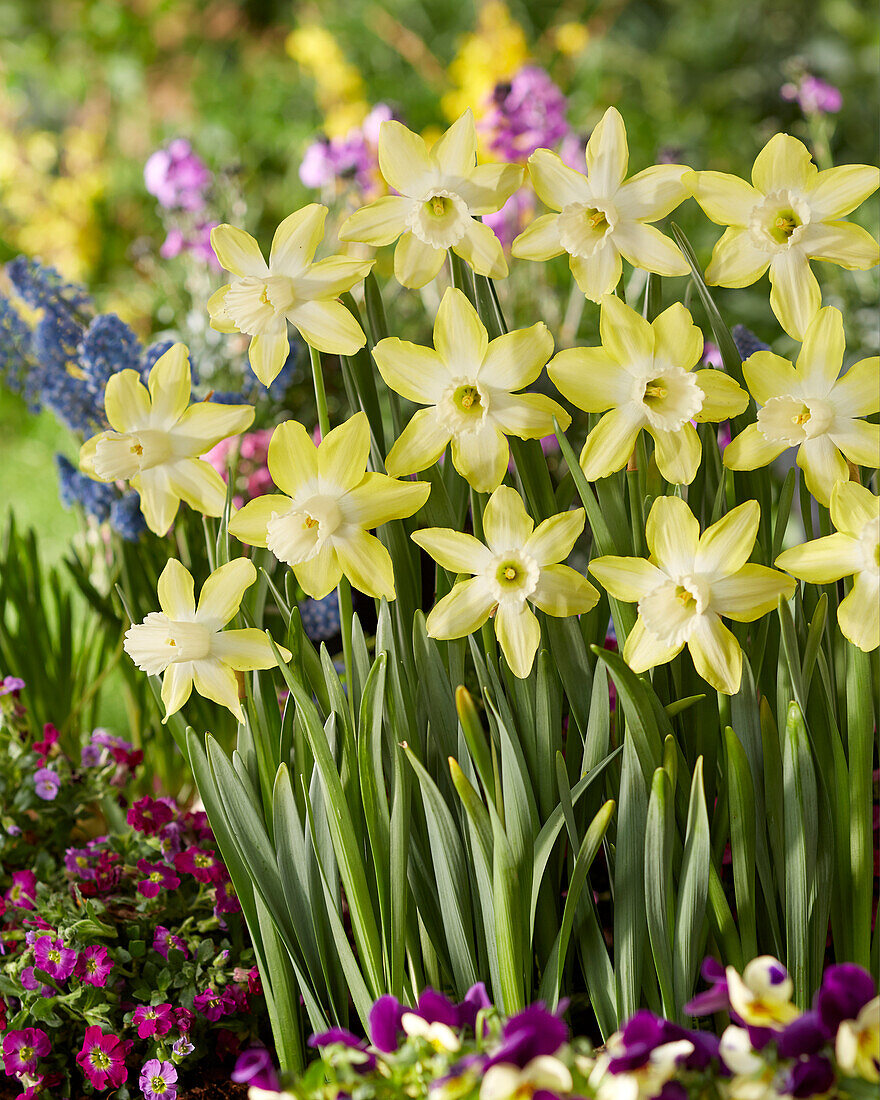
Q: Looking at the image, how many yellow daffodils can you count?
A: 13